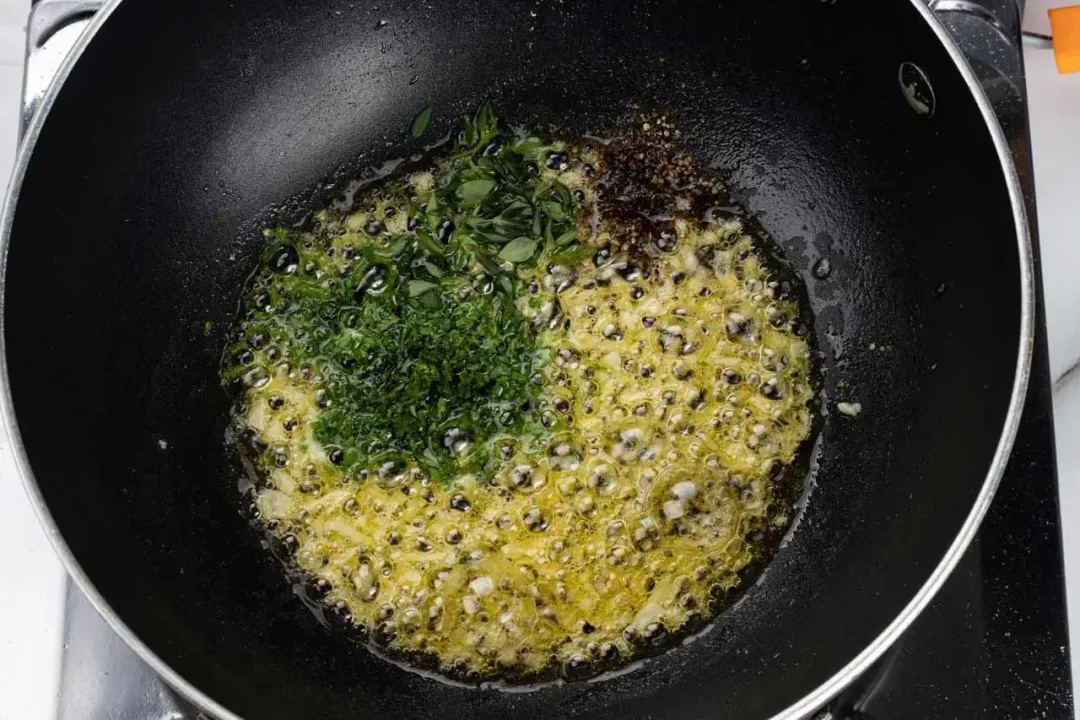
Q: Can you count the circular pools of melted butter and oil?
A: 1